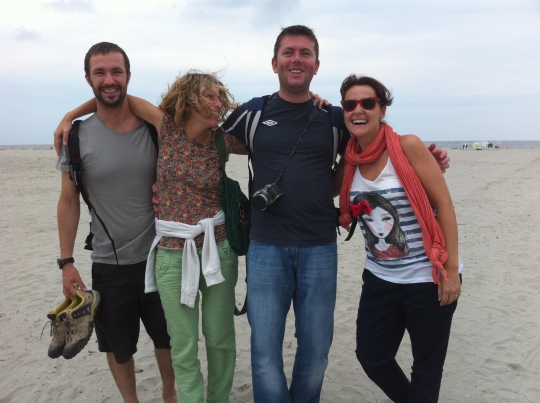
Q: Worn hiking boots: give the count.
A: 2